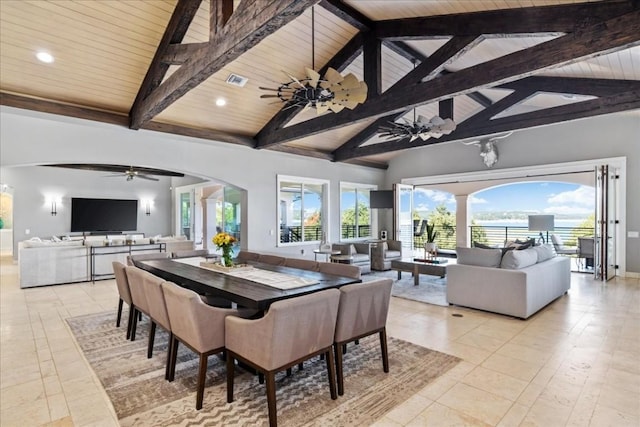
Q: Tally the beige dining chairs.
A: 12